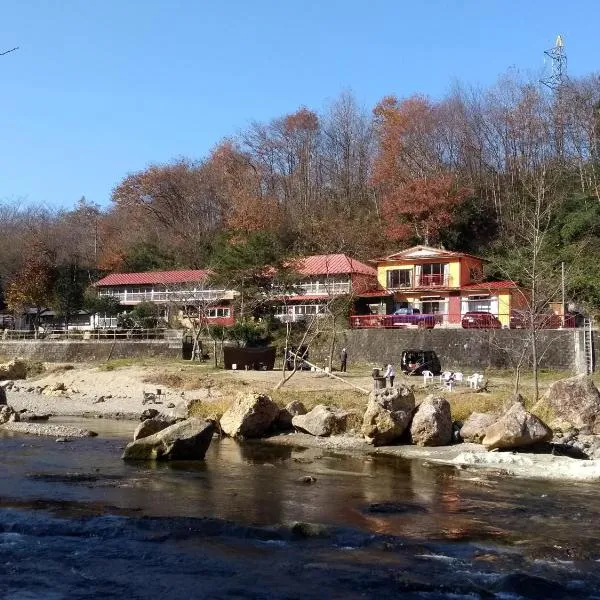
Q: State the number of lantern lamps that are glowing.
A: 0